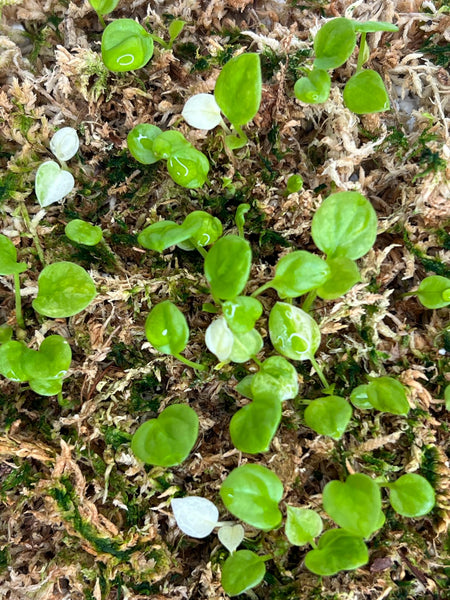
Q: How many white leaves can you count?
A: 6